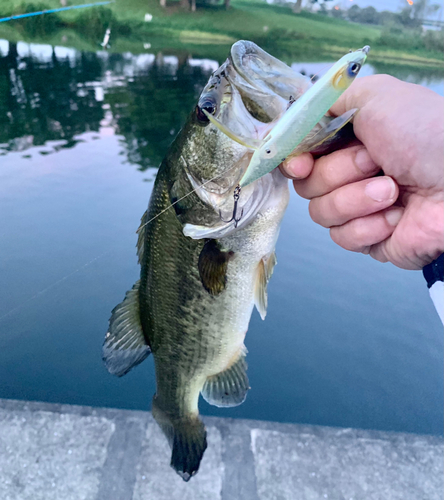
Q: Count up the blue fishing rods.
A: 1